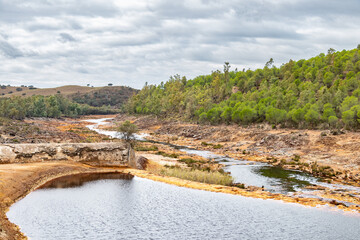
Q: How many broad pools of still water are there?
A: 1